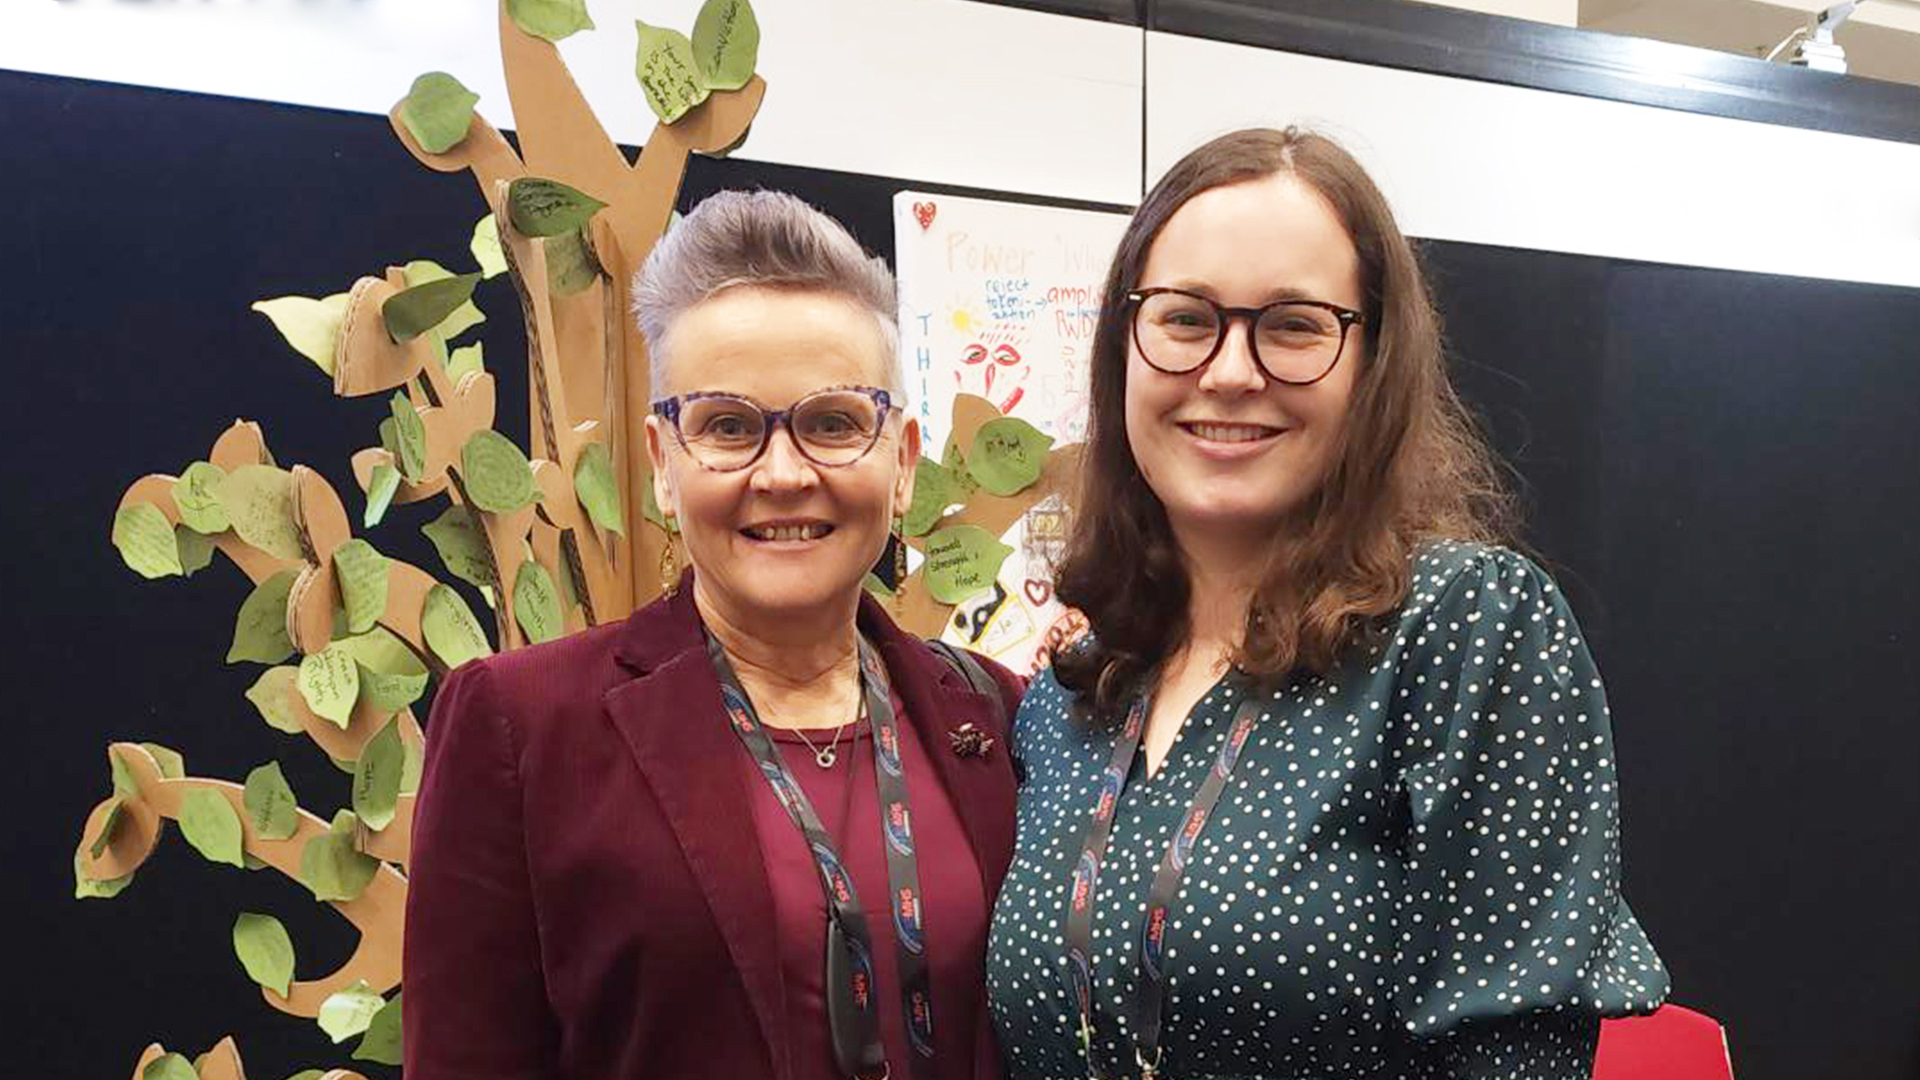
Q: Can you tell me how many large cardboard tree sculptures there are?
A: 1